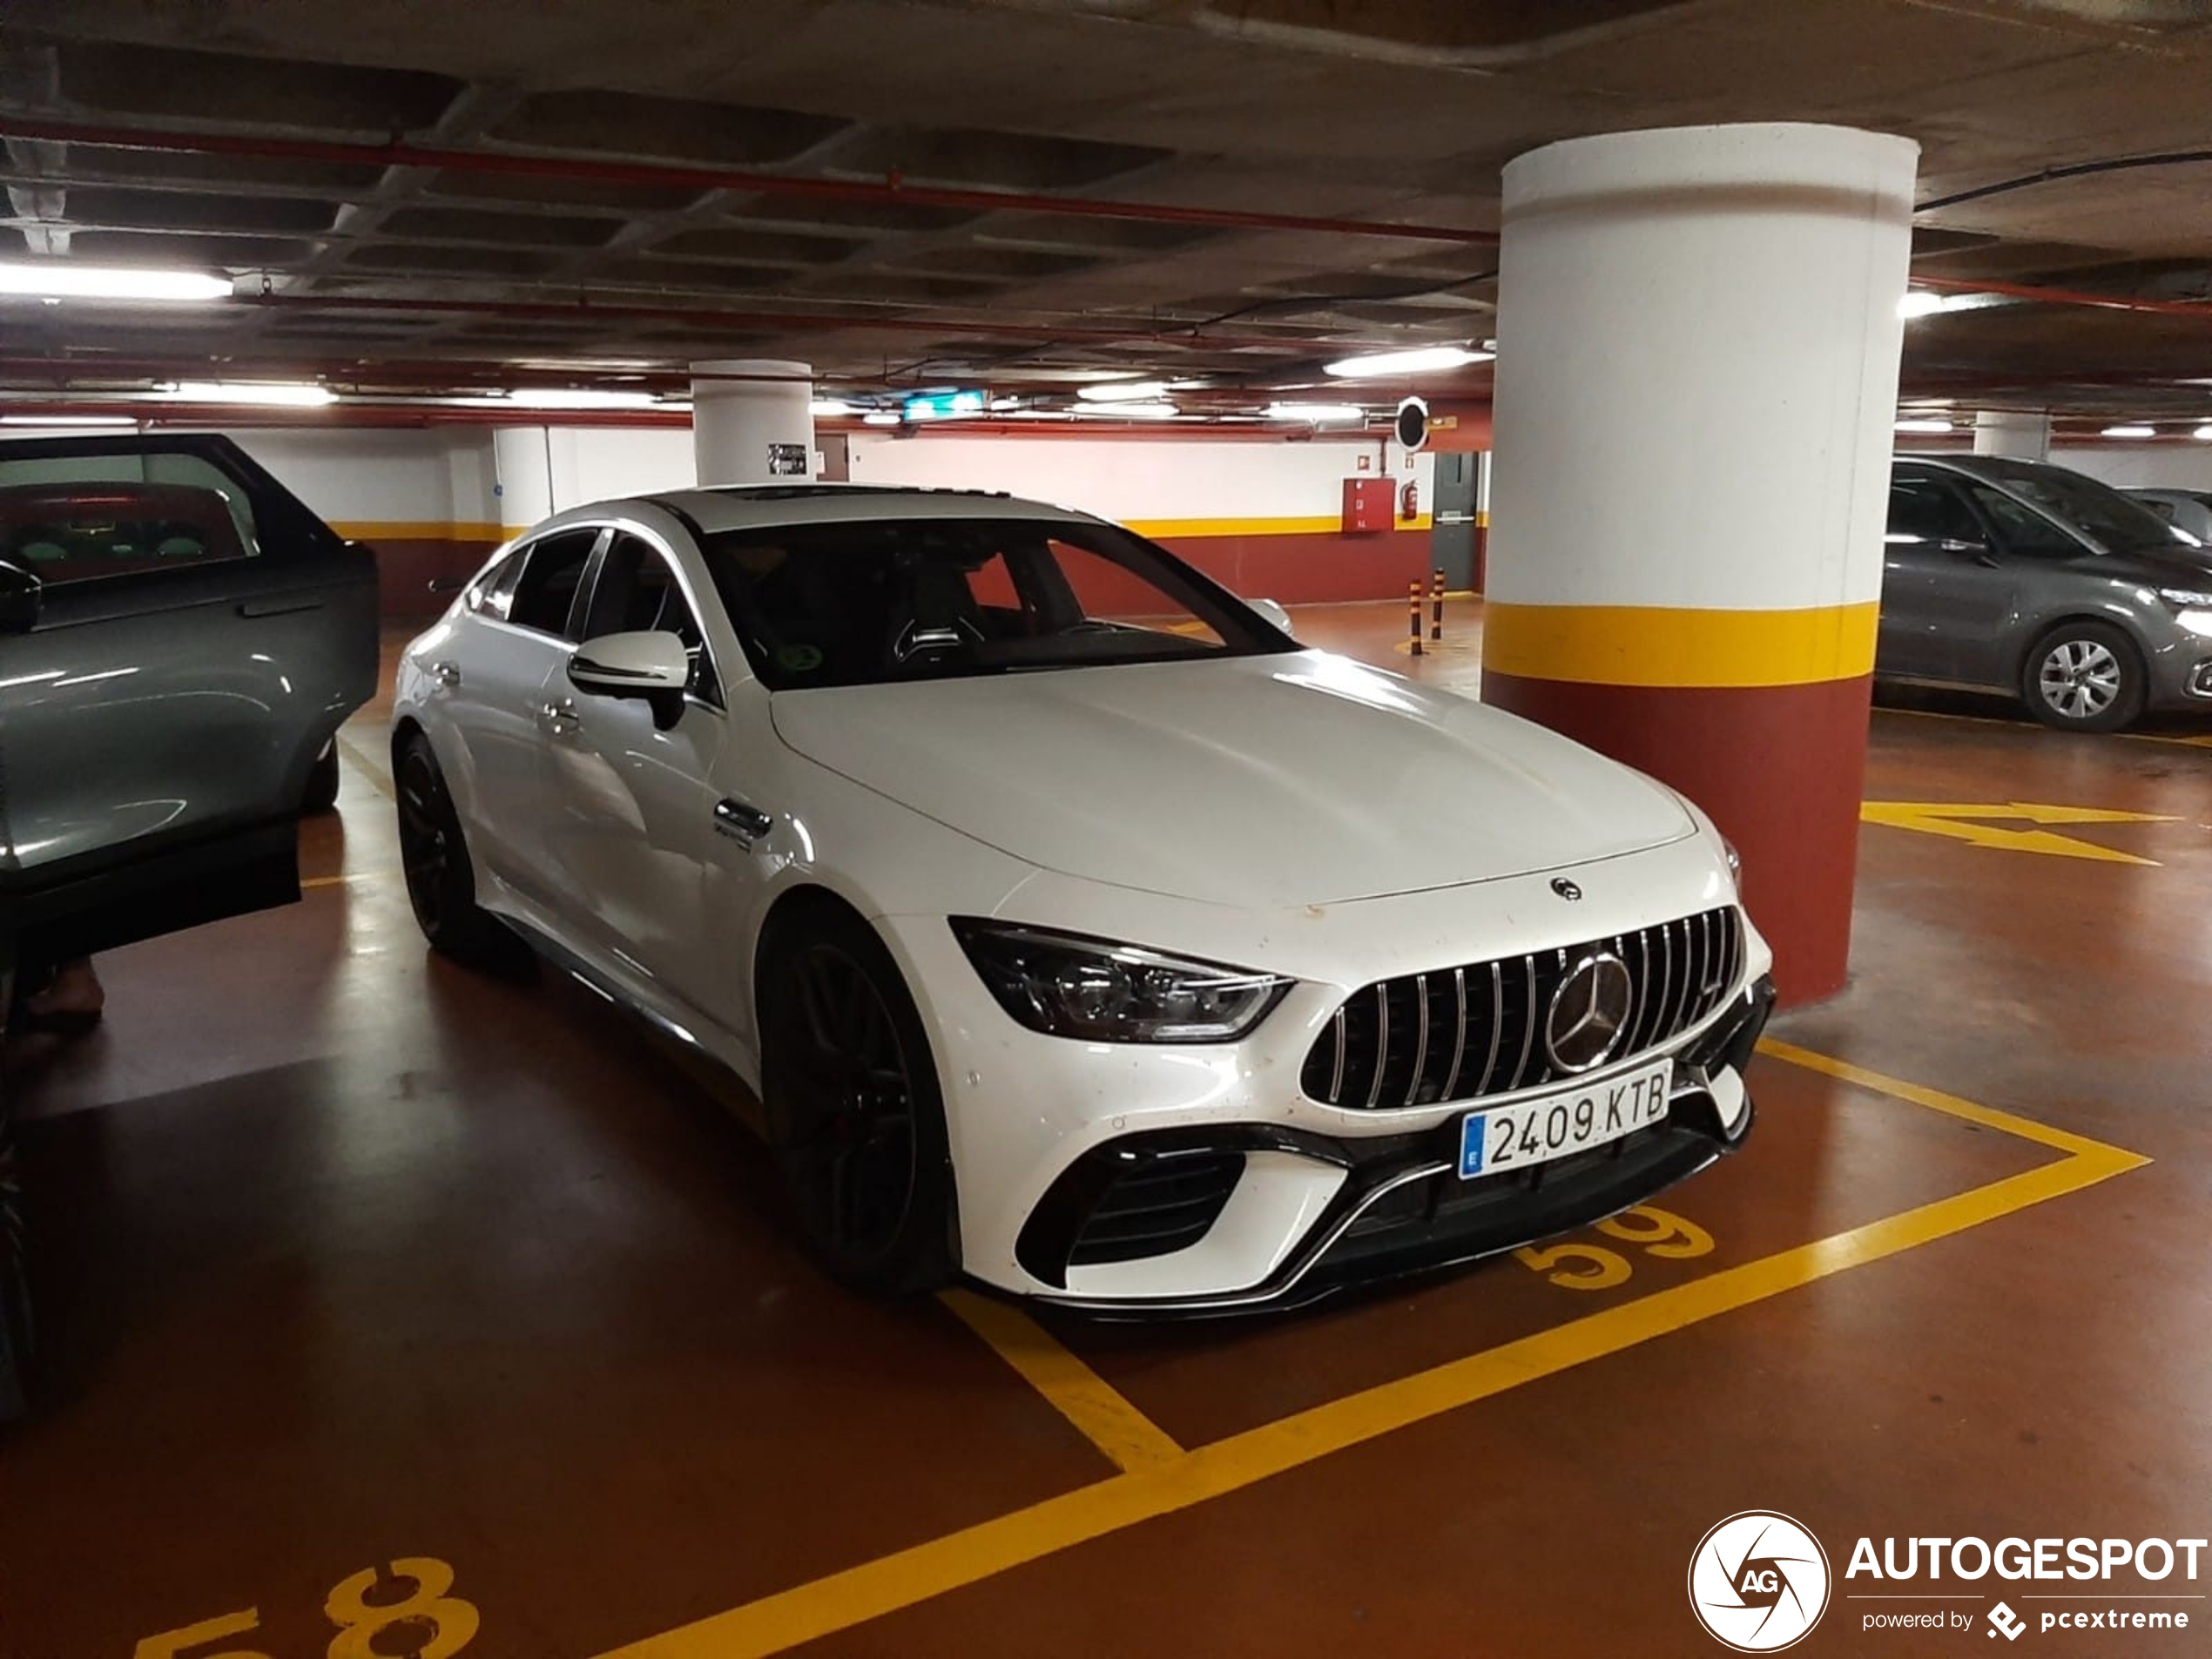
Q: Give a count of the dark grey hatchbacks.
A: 1